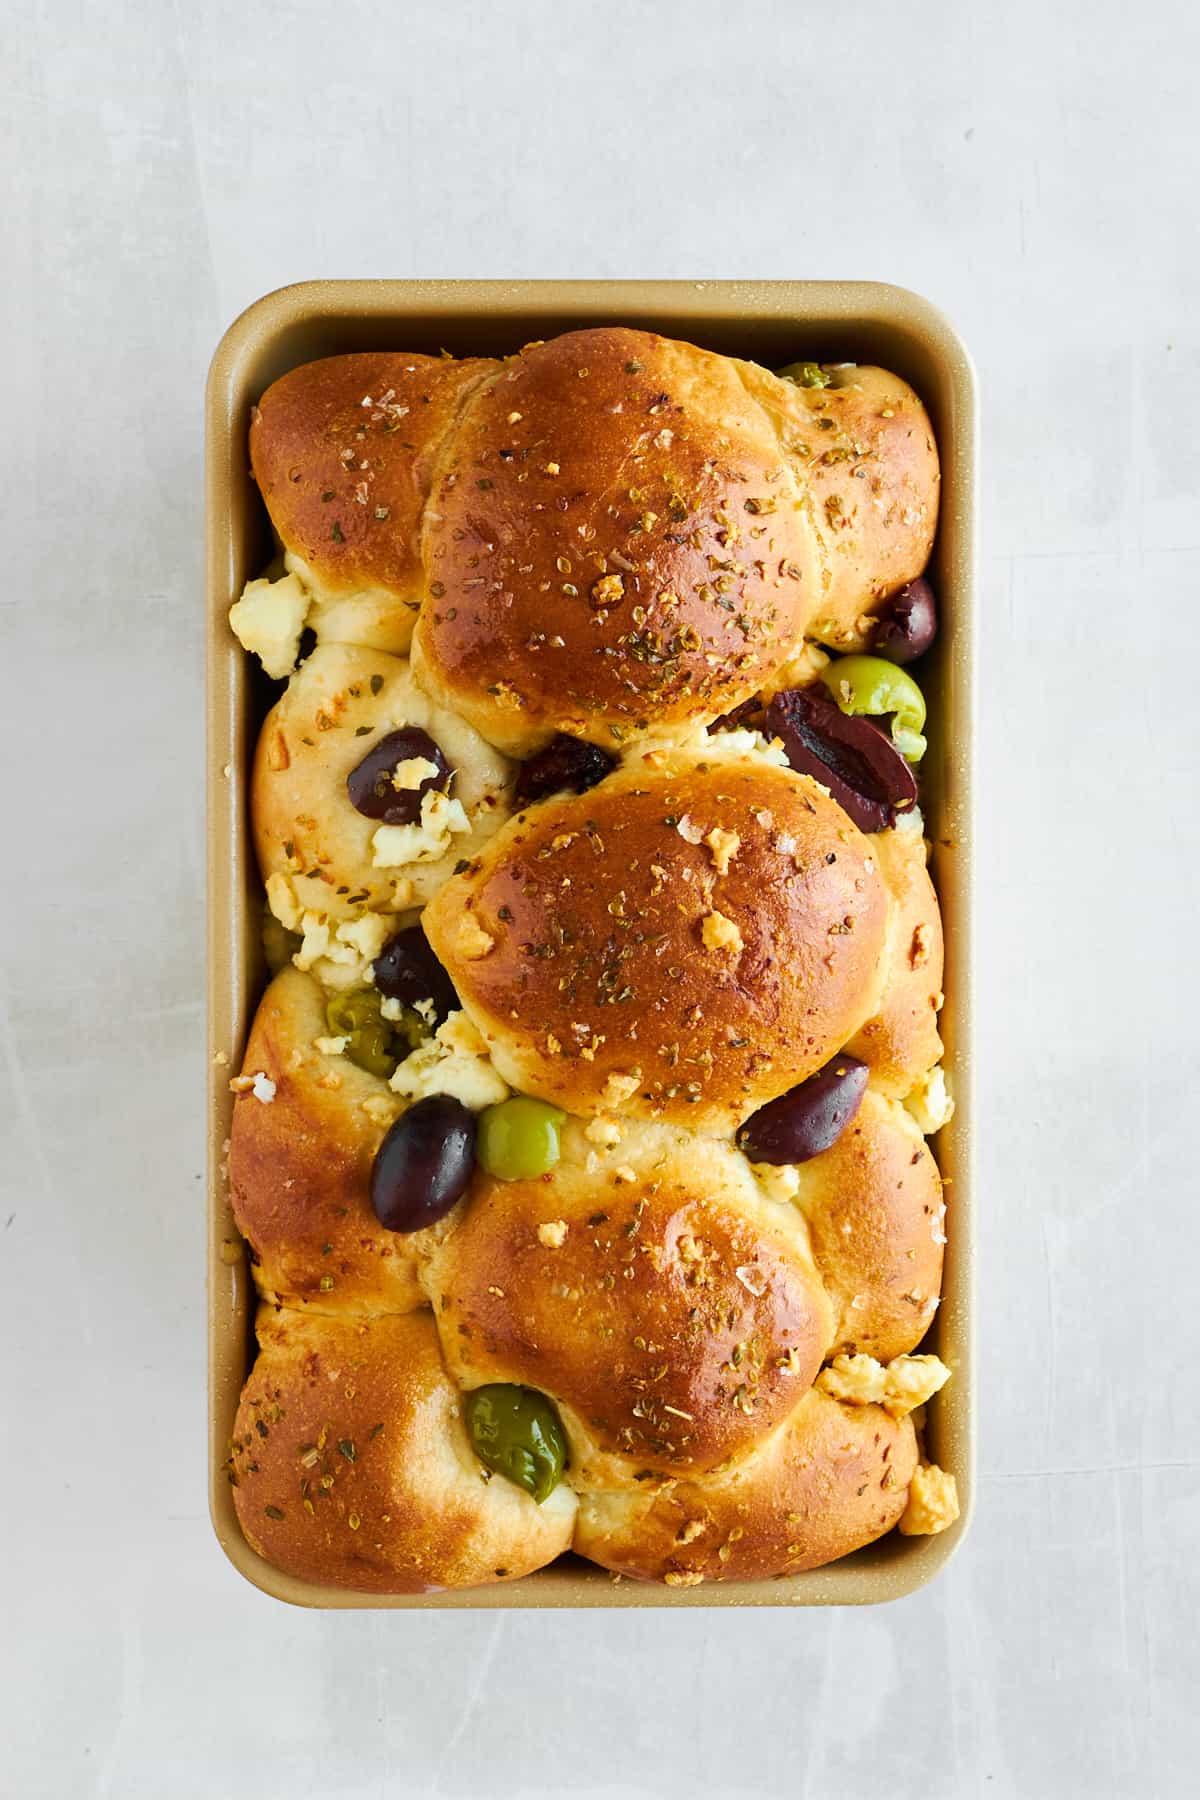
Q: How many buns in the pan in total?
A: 11